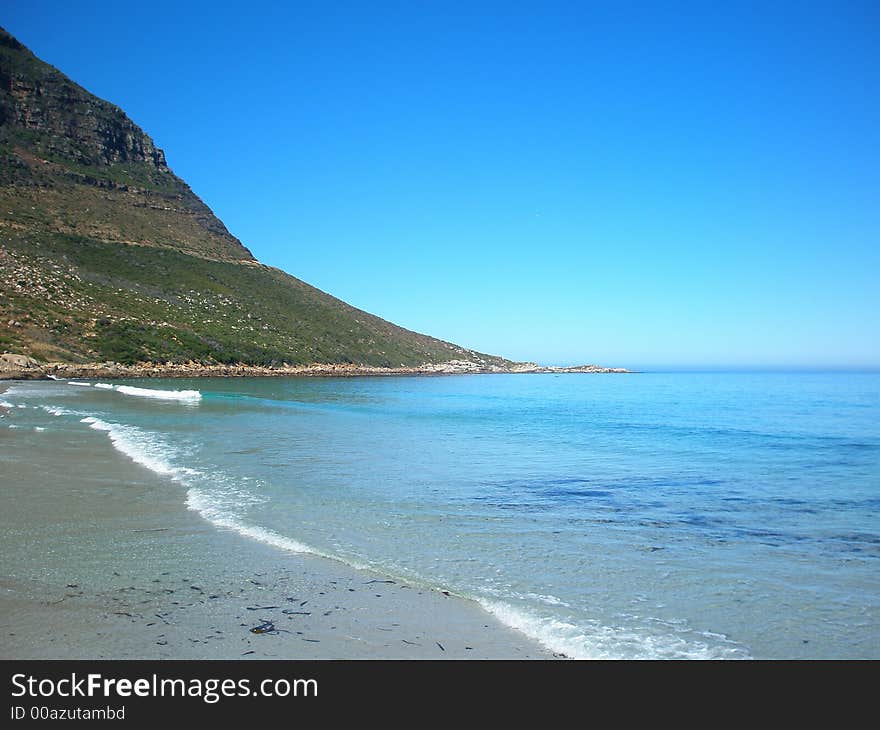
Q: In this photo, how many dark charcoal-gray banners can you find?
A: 1